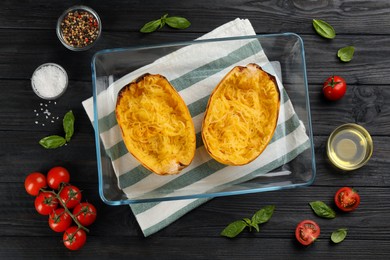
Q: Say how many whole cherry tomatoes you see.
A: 8